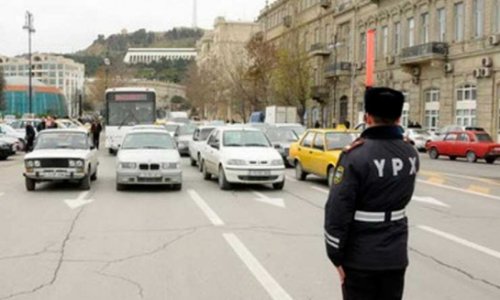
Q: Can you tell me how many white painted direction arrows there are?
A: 3